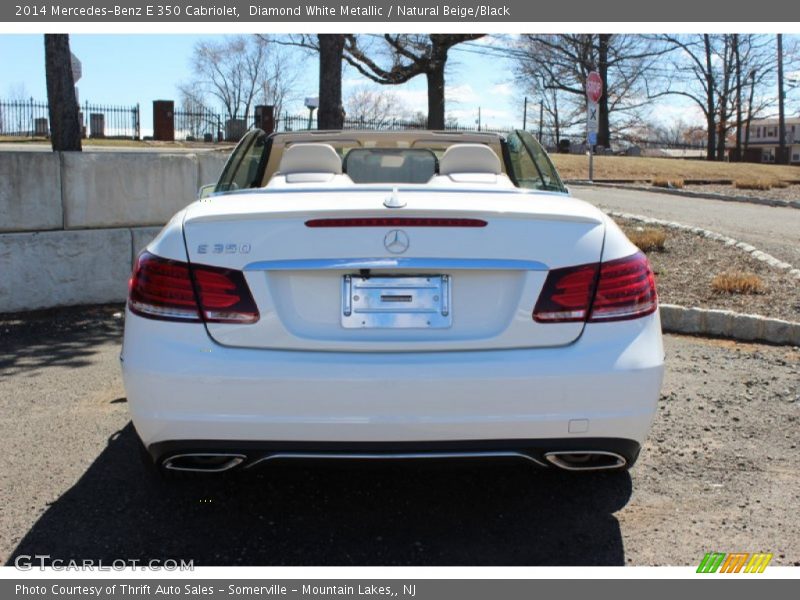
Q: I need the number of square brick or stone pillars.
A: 2